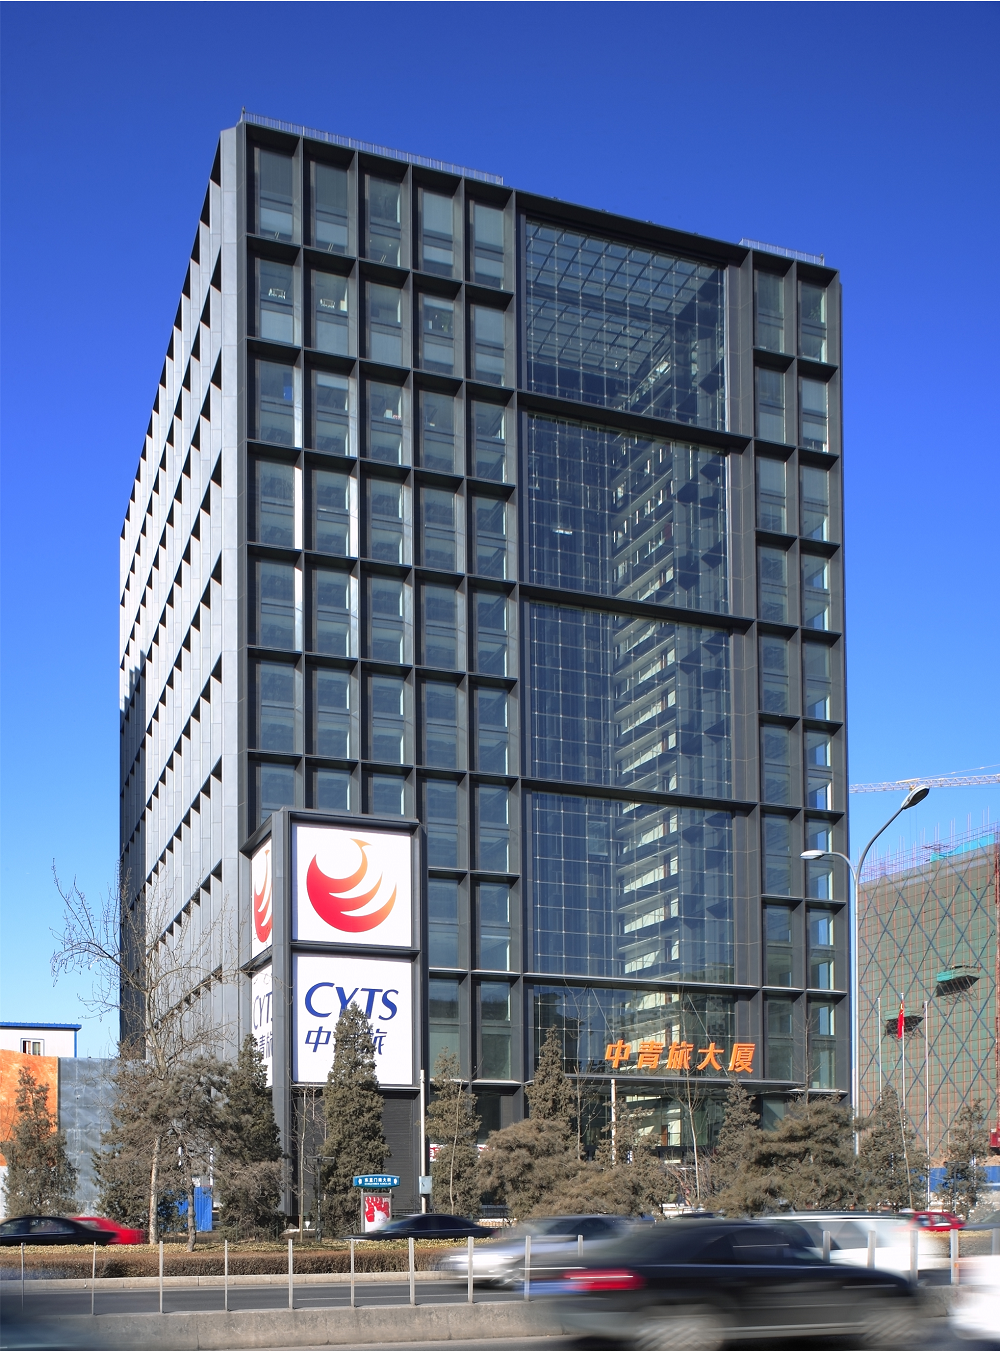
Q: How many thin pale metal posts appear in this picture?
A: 15